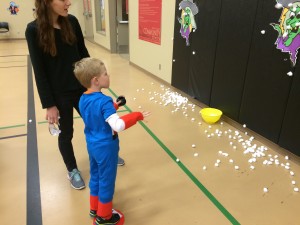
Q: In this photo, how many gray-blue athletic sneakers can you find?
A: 2